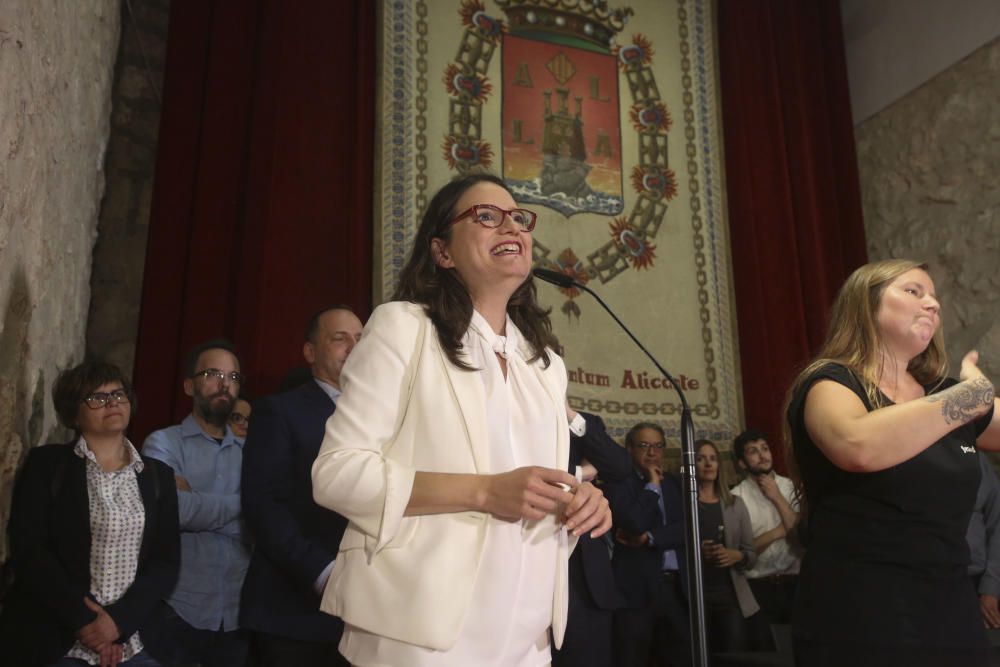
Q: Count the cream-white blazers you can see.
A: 1